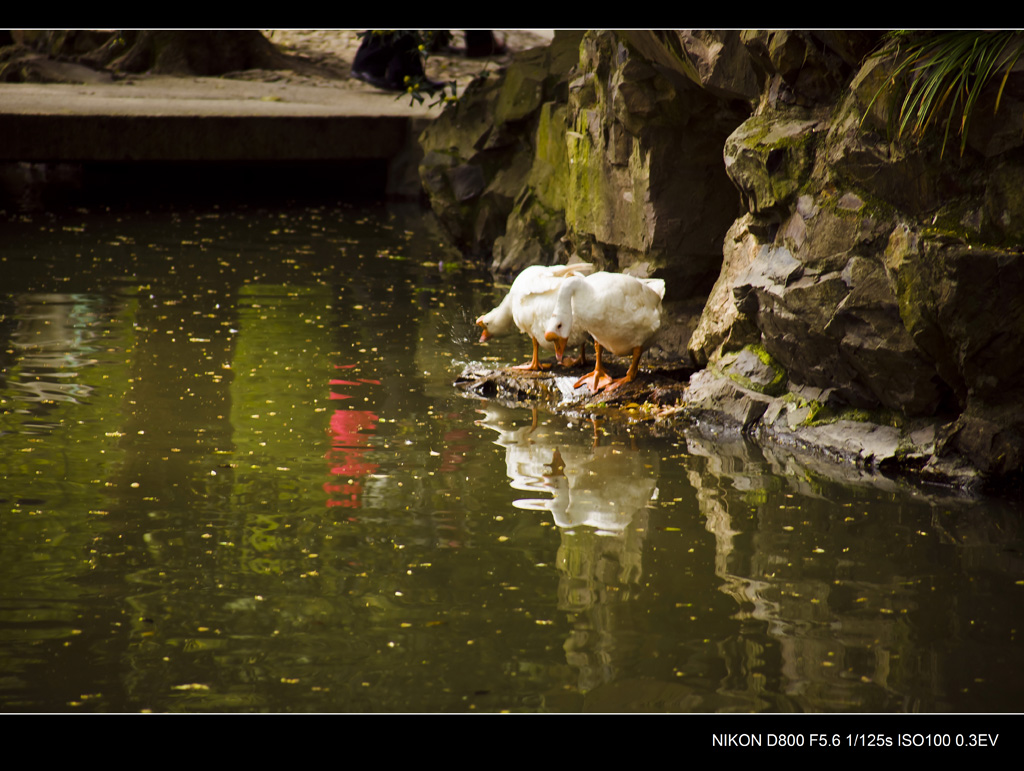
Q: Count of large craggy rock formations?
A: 2